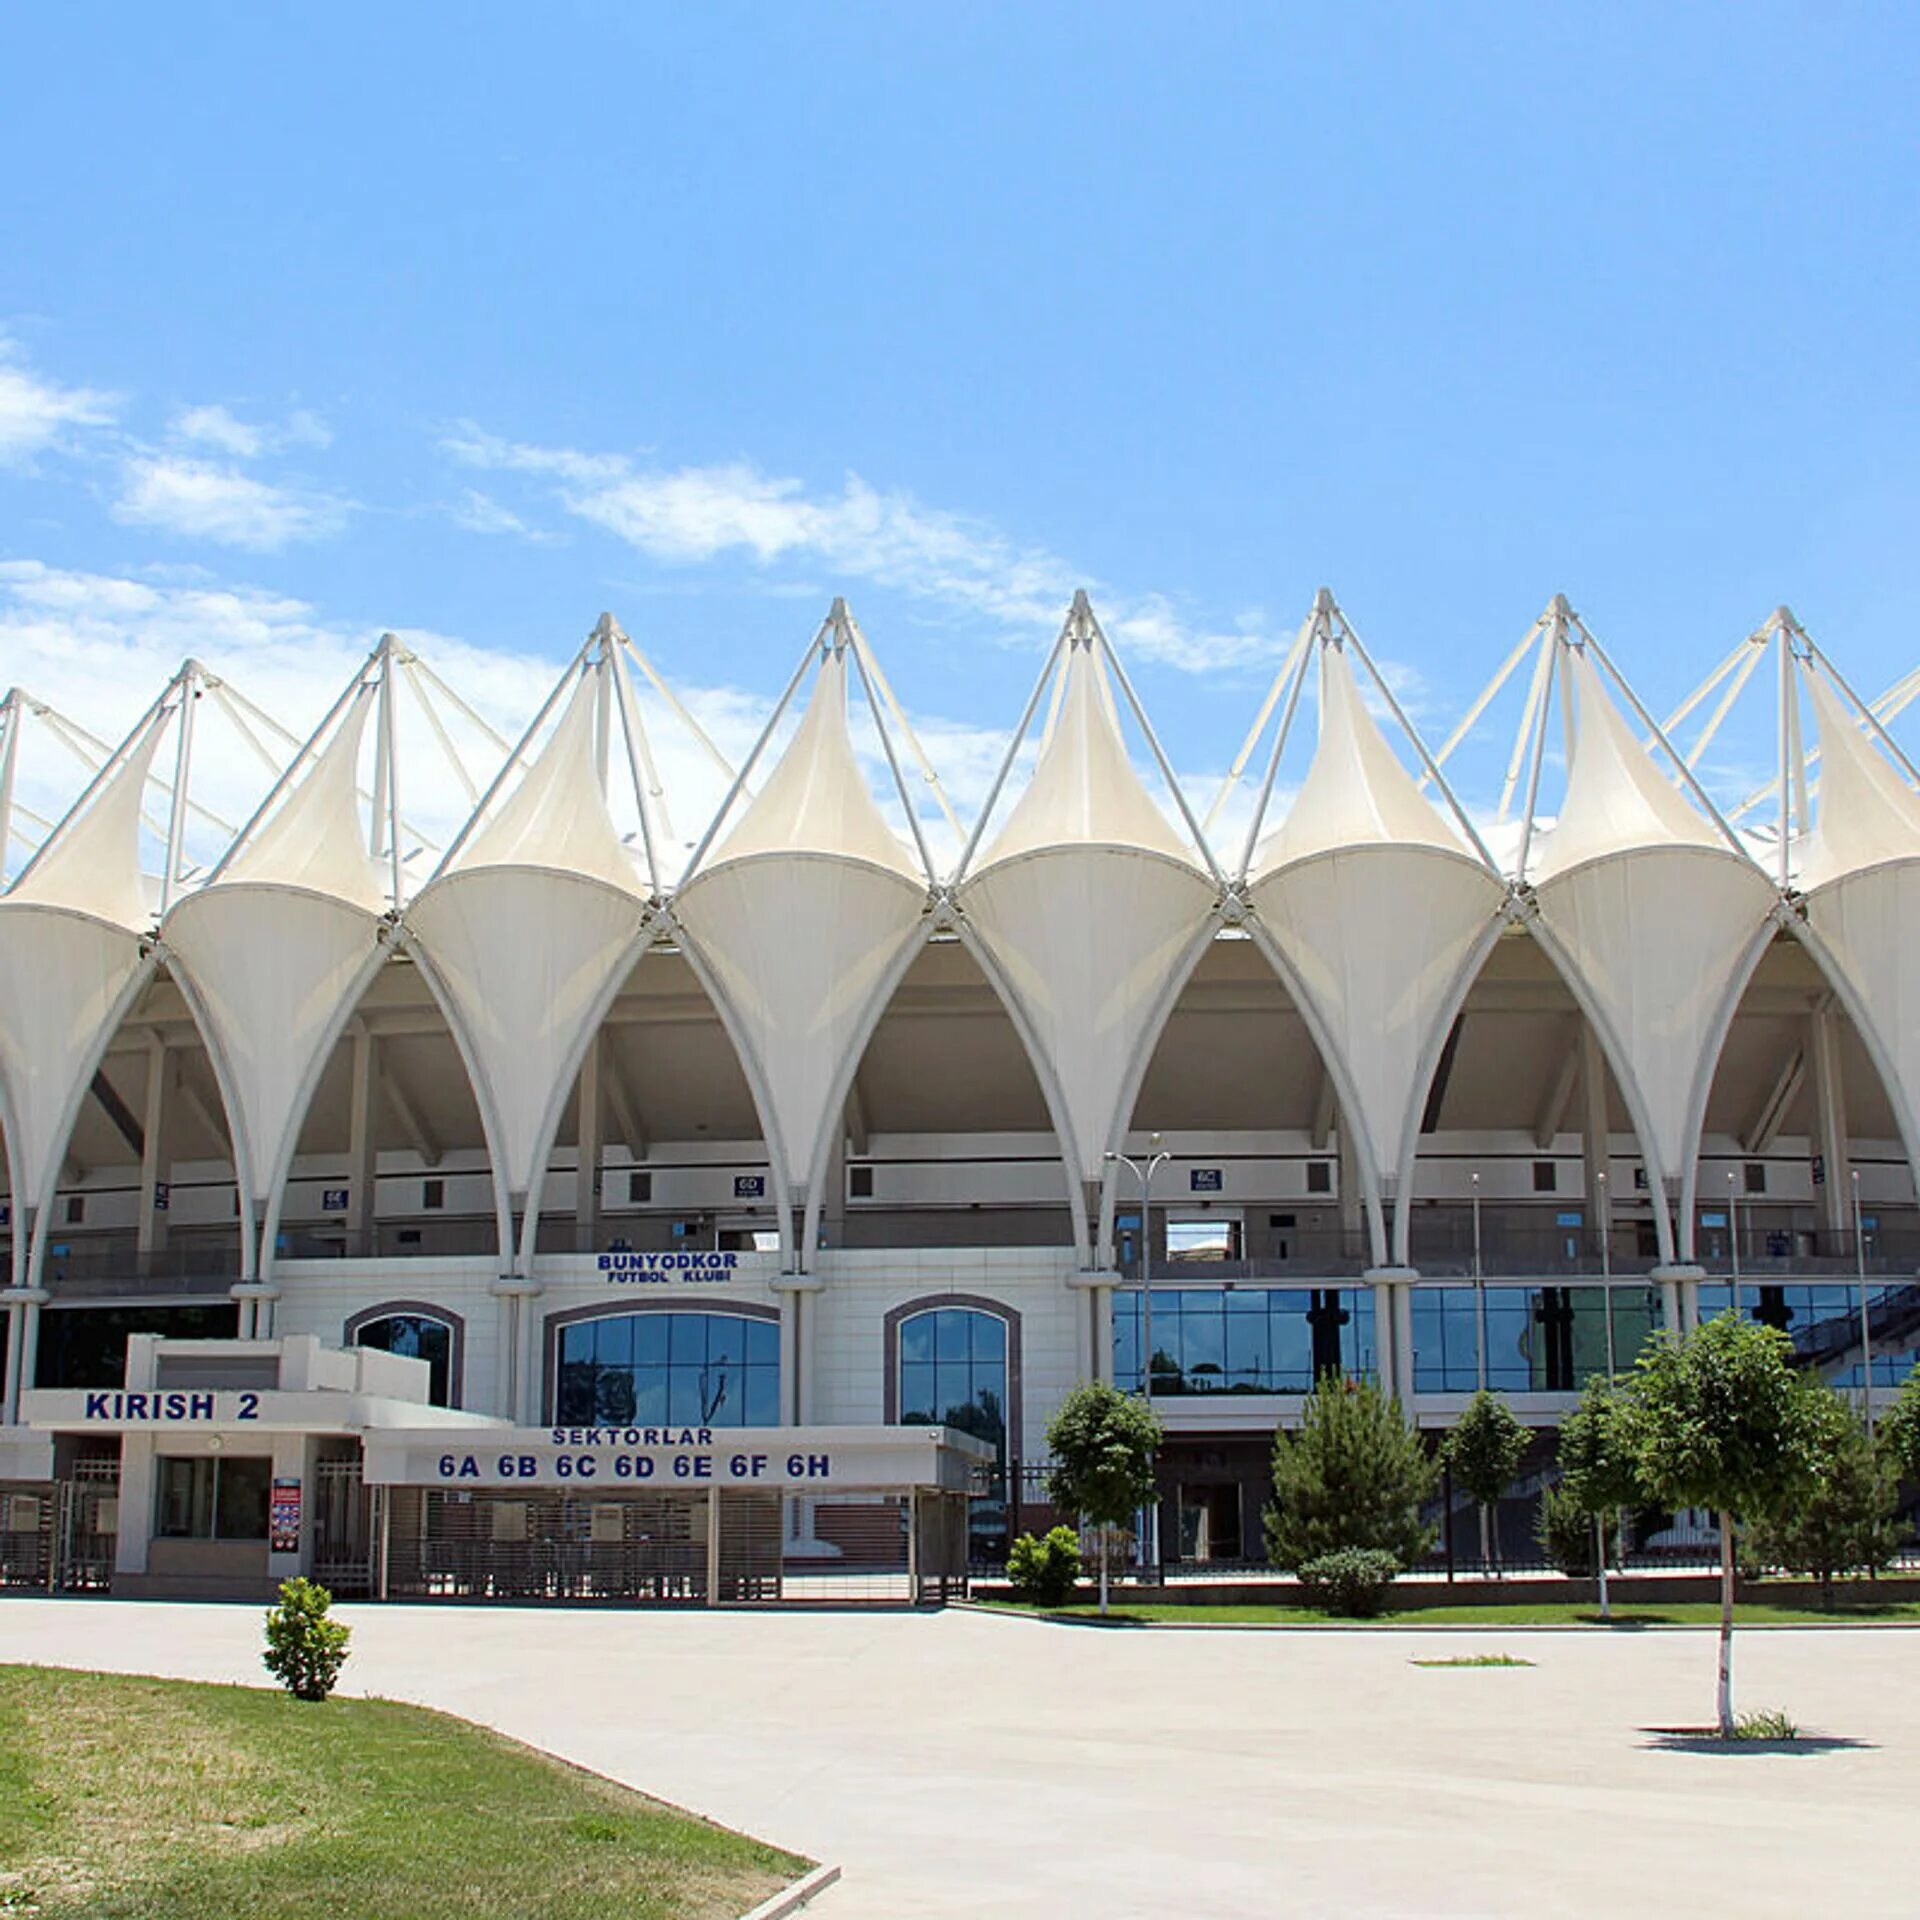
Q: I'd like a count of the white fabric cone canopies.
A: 8